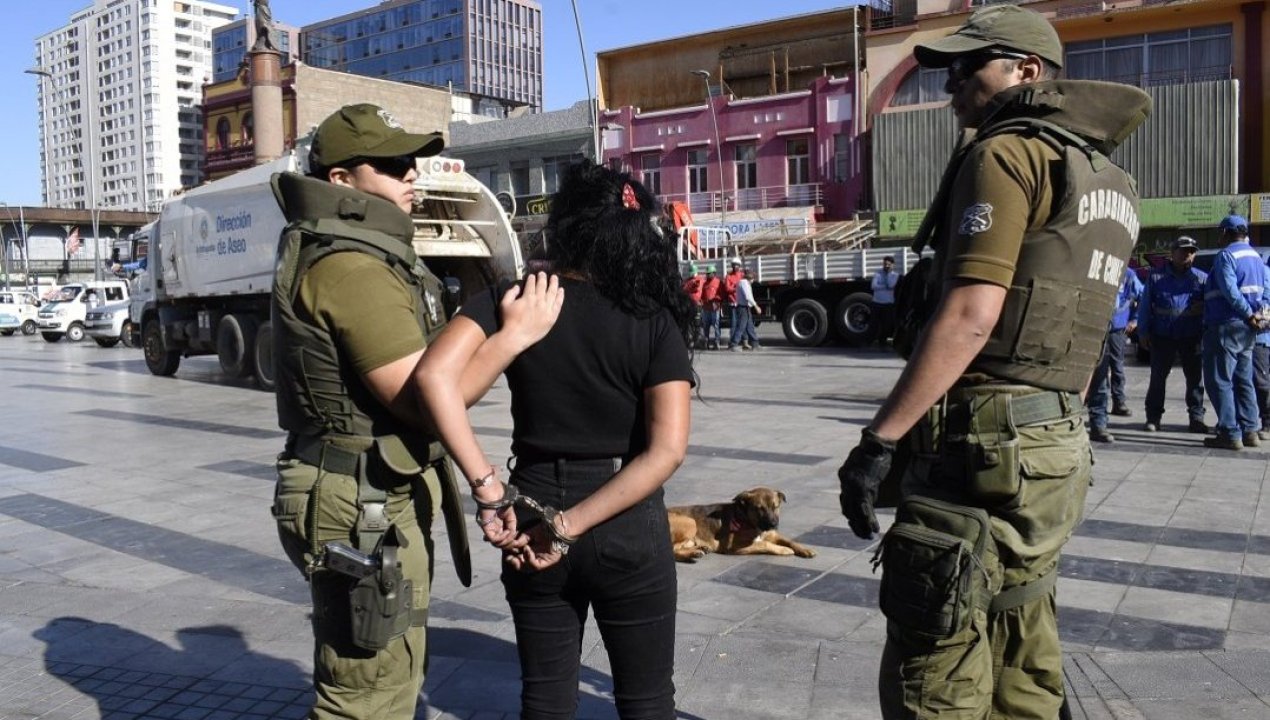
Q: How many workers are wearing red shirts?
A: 3